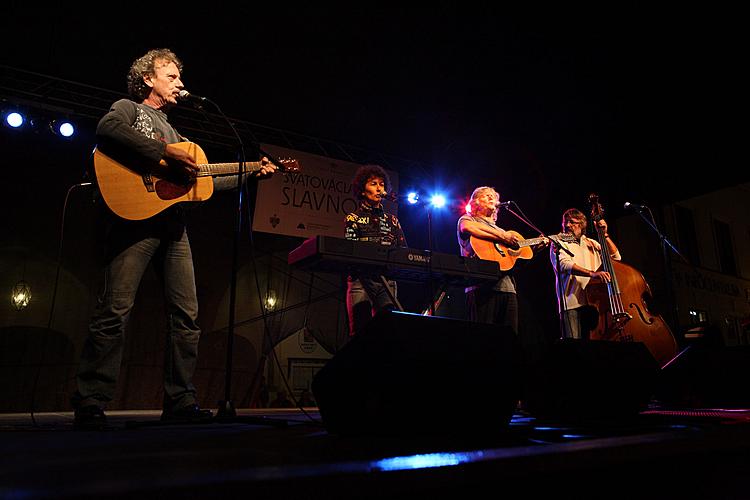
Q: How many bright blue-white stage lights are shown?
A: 4